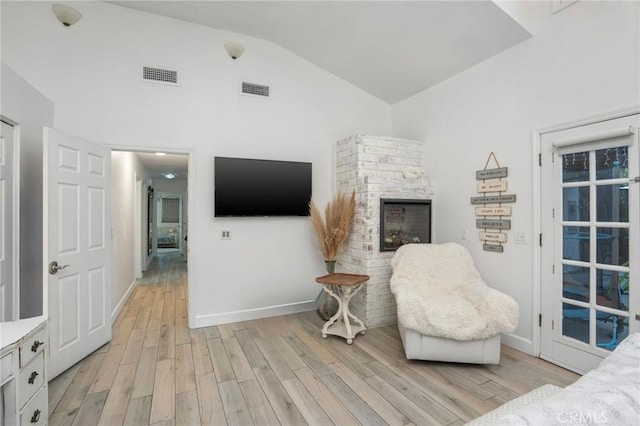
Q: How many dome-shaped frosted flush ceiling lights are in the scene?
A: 2